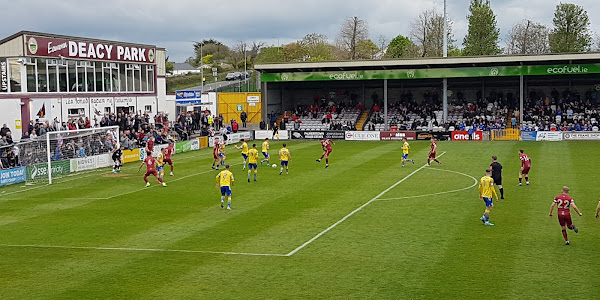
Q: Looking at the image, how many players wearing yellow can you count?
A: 9